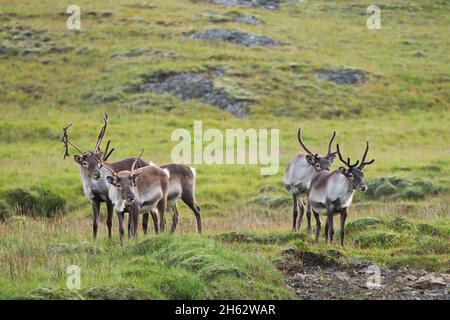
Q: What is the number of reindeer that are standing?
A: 5